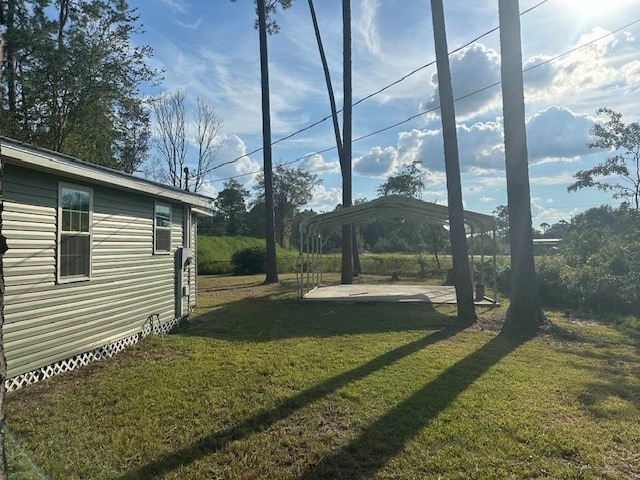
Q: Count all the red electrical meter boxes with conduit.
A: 0